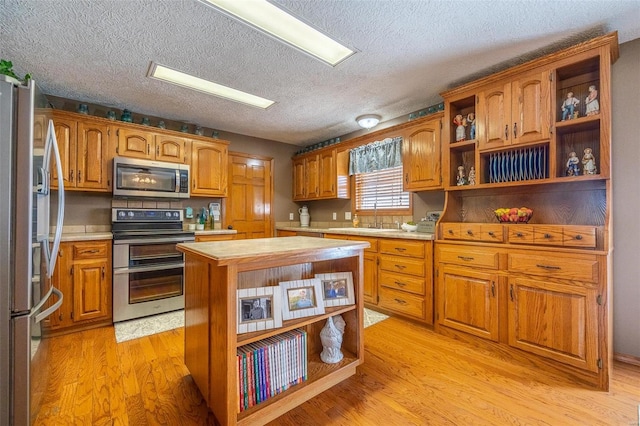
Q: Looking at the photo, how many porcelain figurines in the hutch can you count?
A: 8